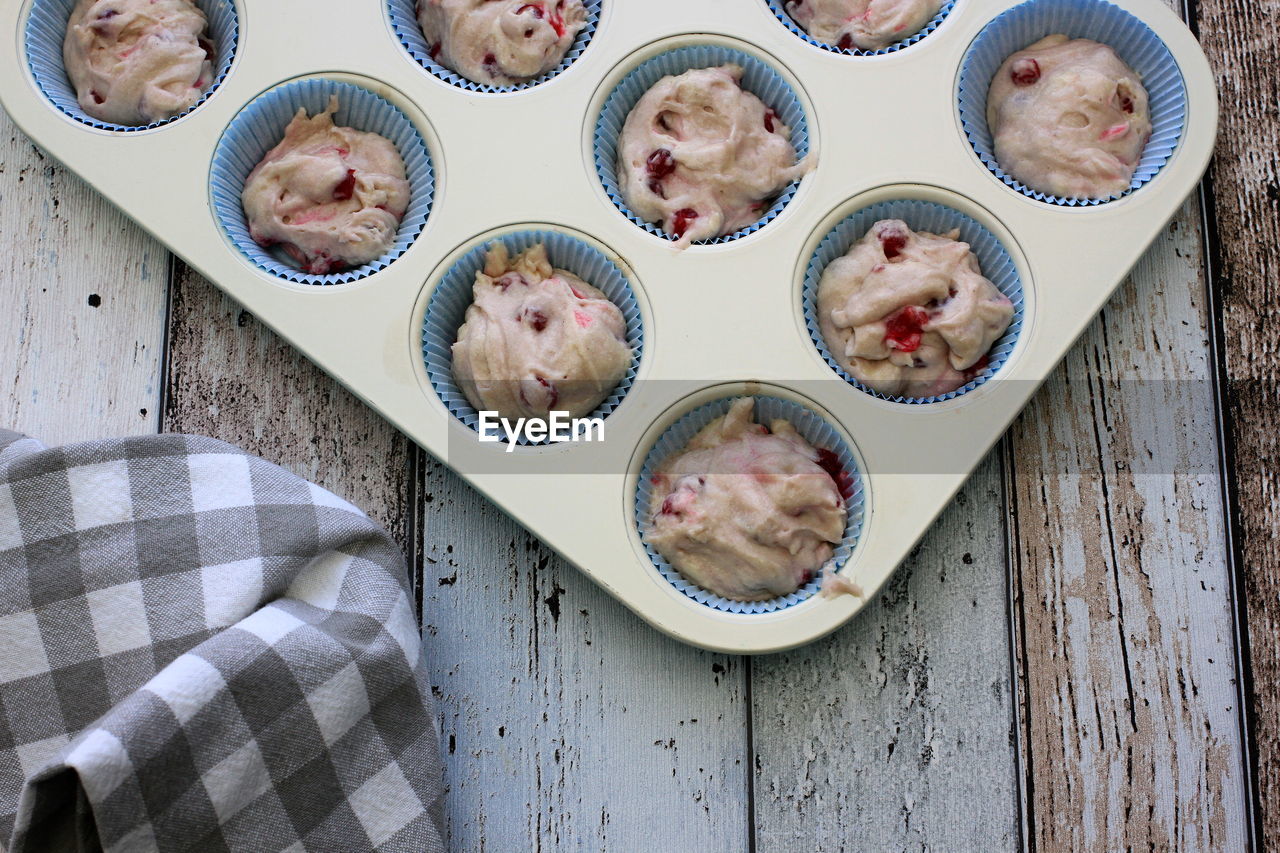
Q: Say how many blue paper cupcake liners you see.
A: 9